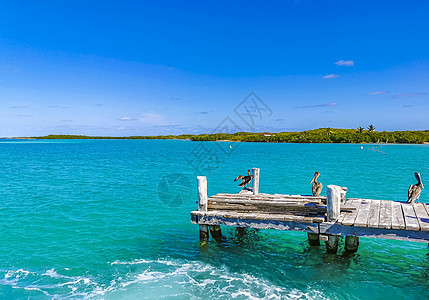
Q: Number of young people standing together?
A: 0